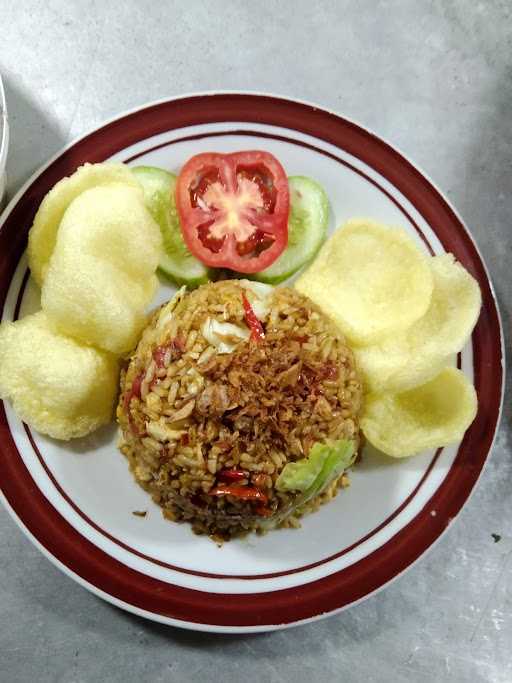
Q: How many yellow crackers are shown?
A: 6